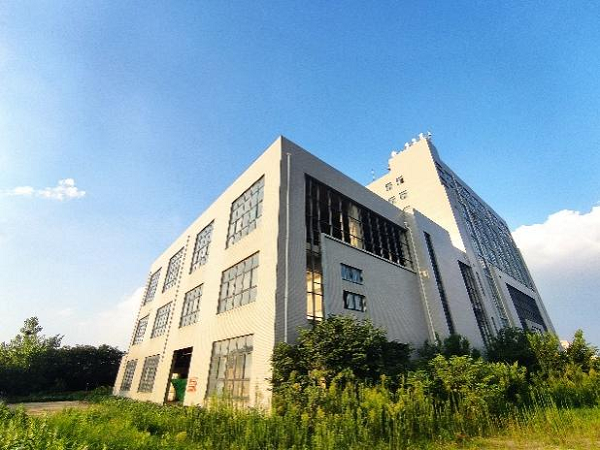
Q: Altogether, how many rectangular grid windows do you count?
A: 11